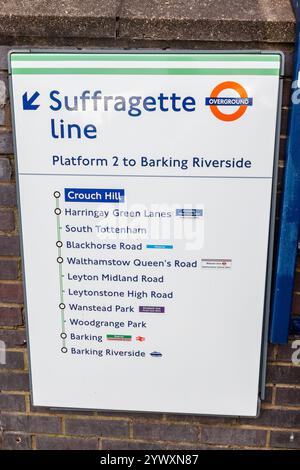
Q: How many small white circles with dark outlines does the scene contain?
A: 7